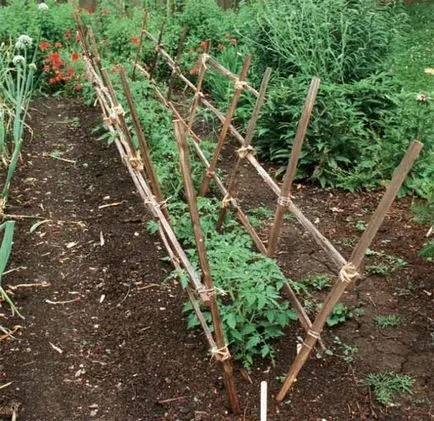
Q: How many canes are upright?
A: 13